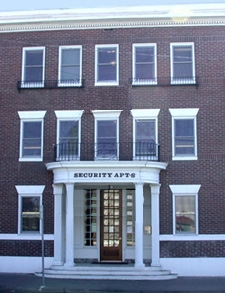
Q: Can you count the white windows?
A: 12